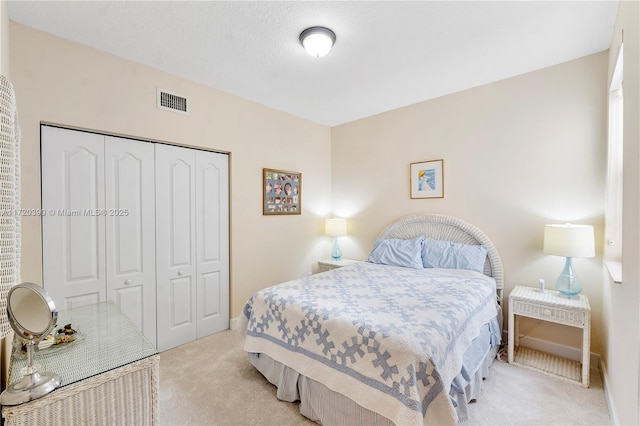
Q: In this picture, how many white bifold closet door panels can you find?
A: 4